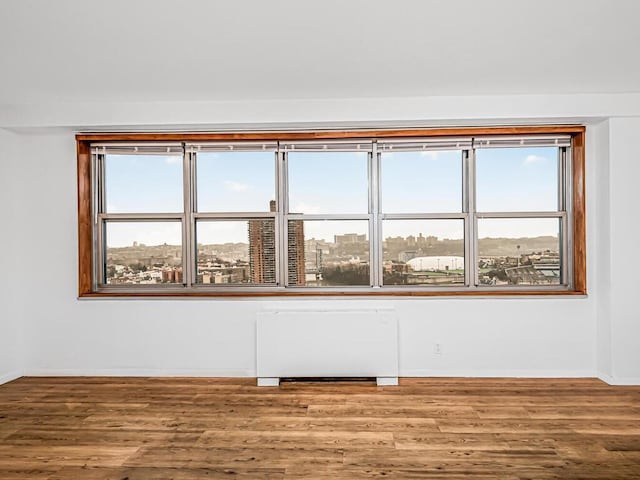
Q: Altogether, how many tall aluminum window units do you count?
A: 5